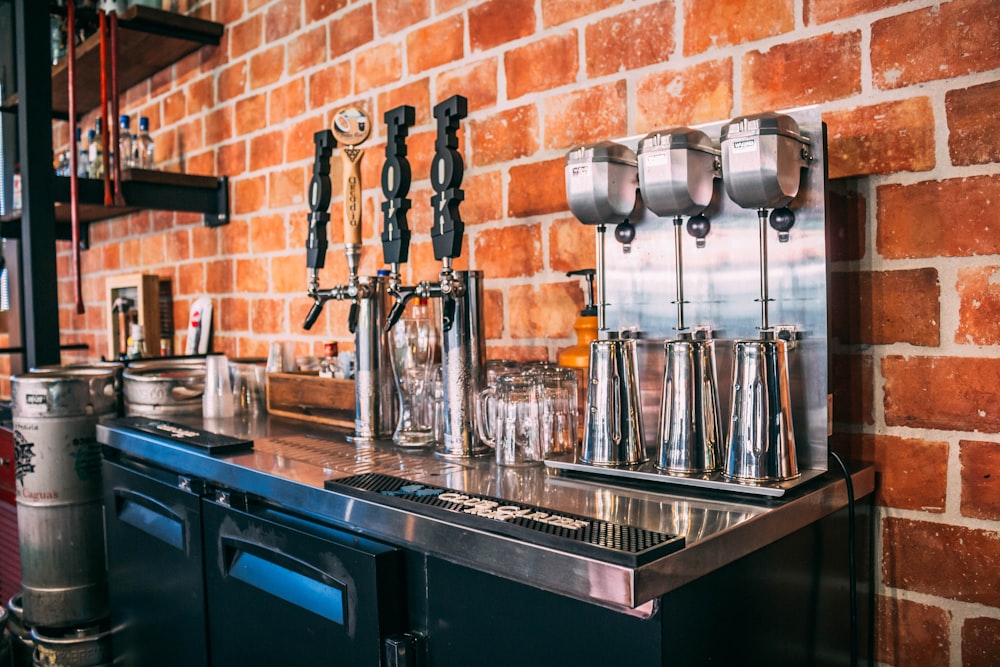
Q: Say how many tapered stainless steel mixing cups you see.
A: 3